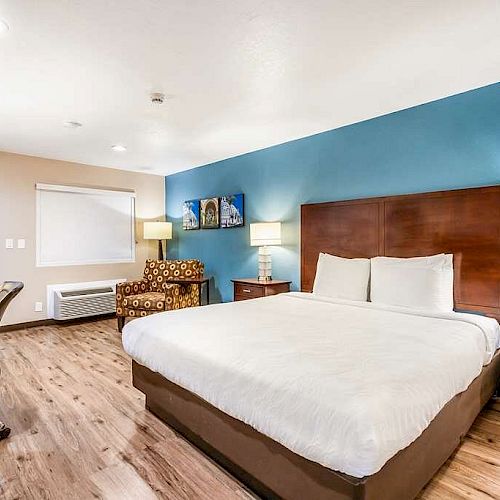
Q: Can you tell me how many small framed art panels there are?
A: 3